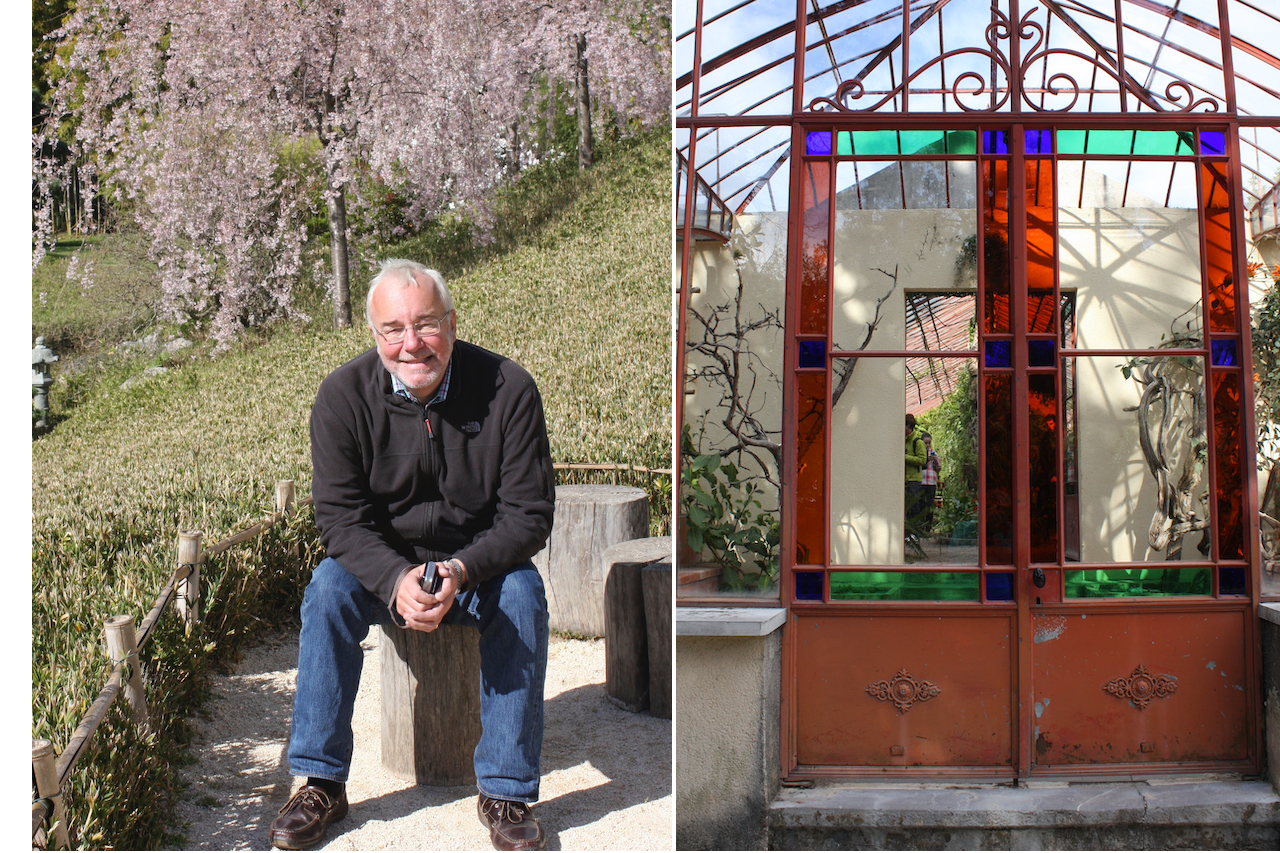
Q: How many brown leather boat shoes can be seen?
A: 2